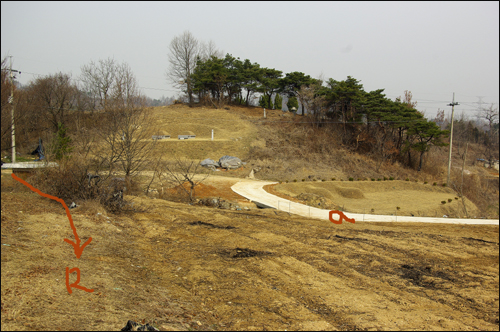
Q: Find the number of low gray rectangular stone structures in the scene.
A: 2